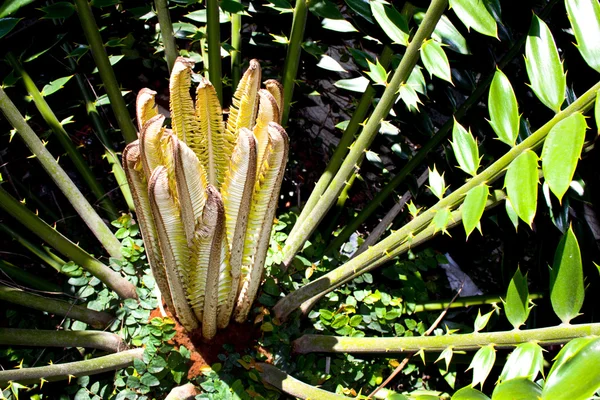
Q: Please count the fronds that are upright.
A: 13